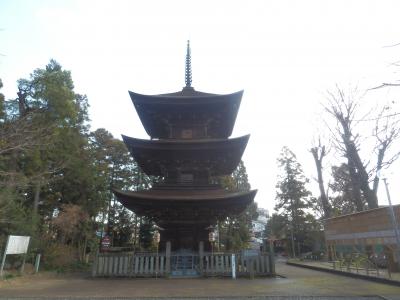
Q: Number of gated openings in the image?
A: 1